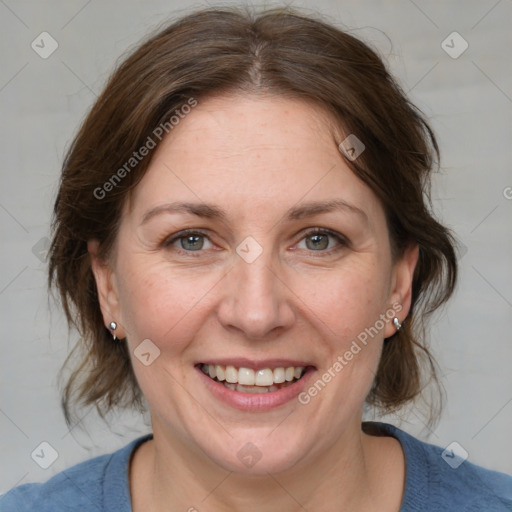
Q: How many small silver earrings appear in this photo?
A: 2